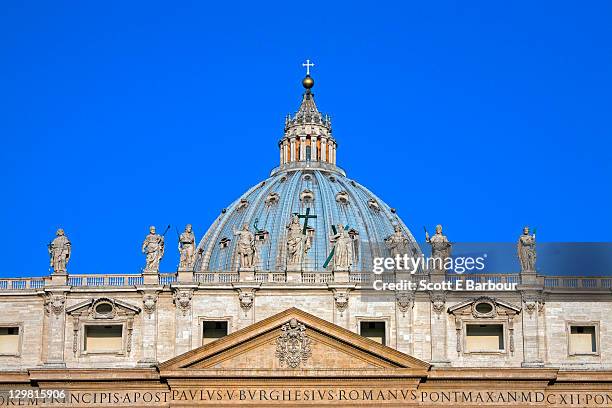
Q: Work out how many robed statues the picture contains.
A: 9